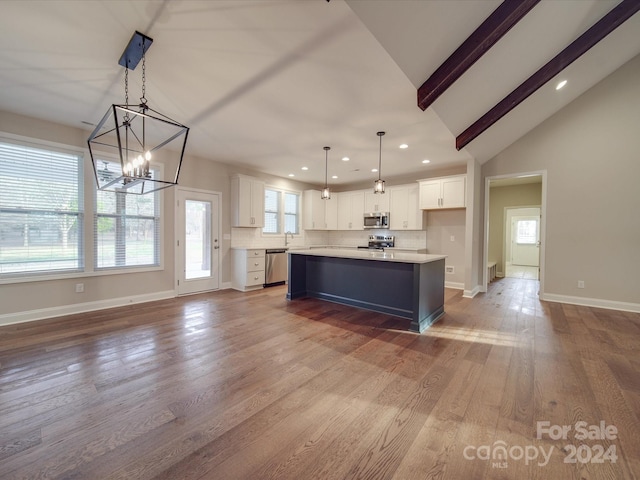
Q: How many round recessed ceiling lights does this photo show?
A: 8